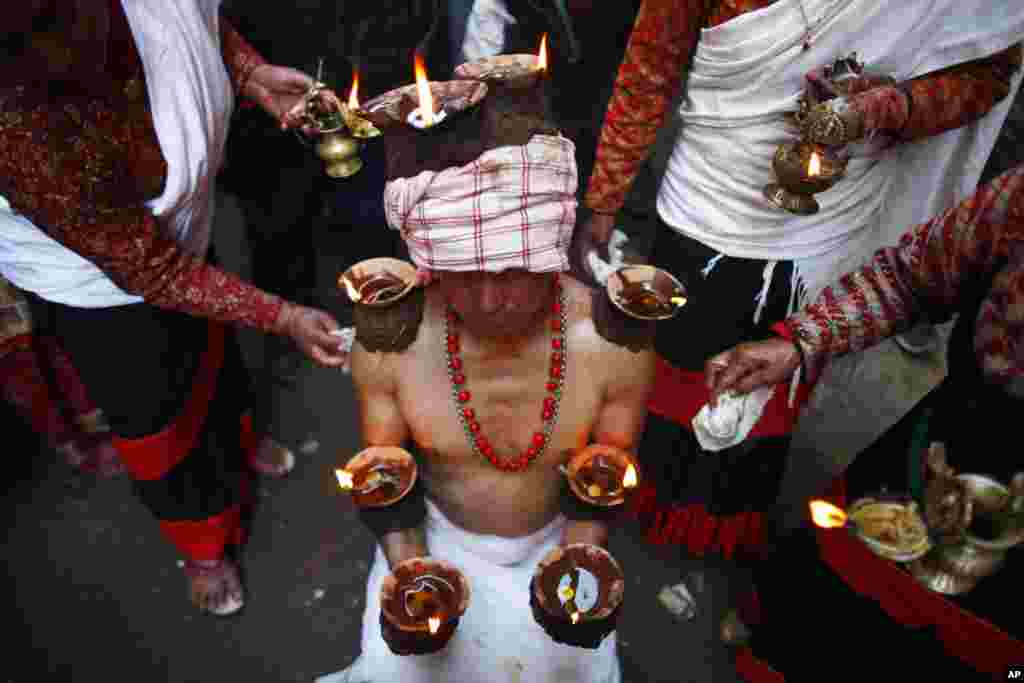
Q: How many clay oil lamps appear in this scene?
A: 8